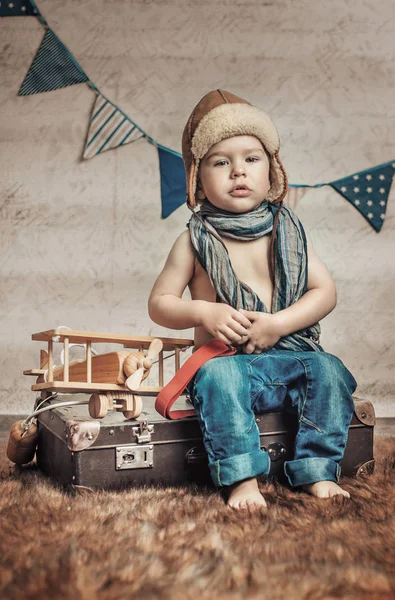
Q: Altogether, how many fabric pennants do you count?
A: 6